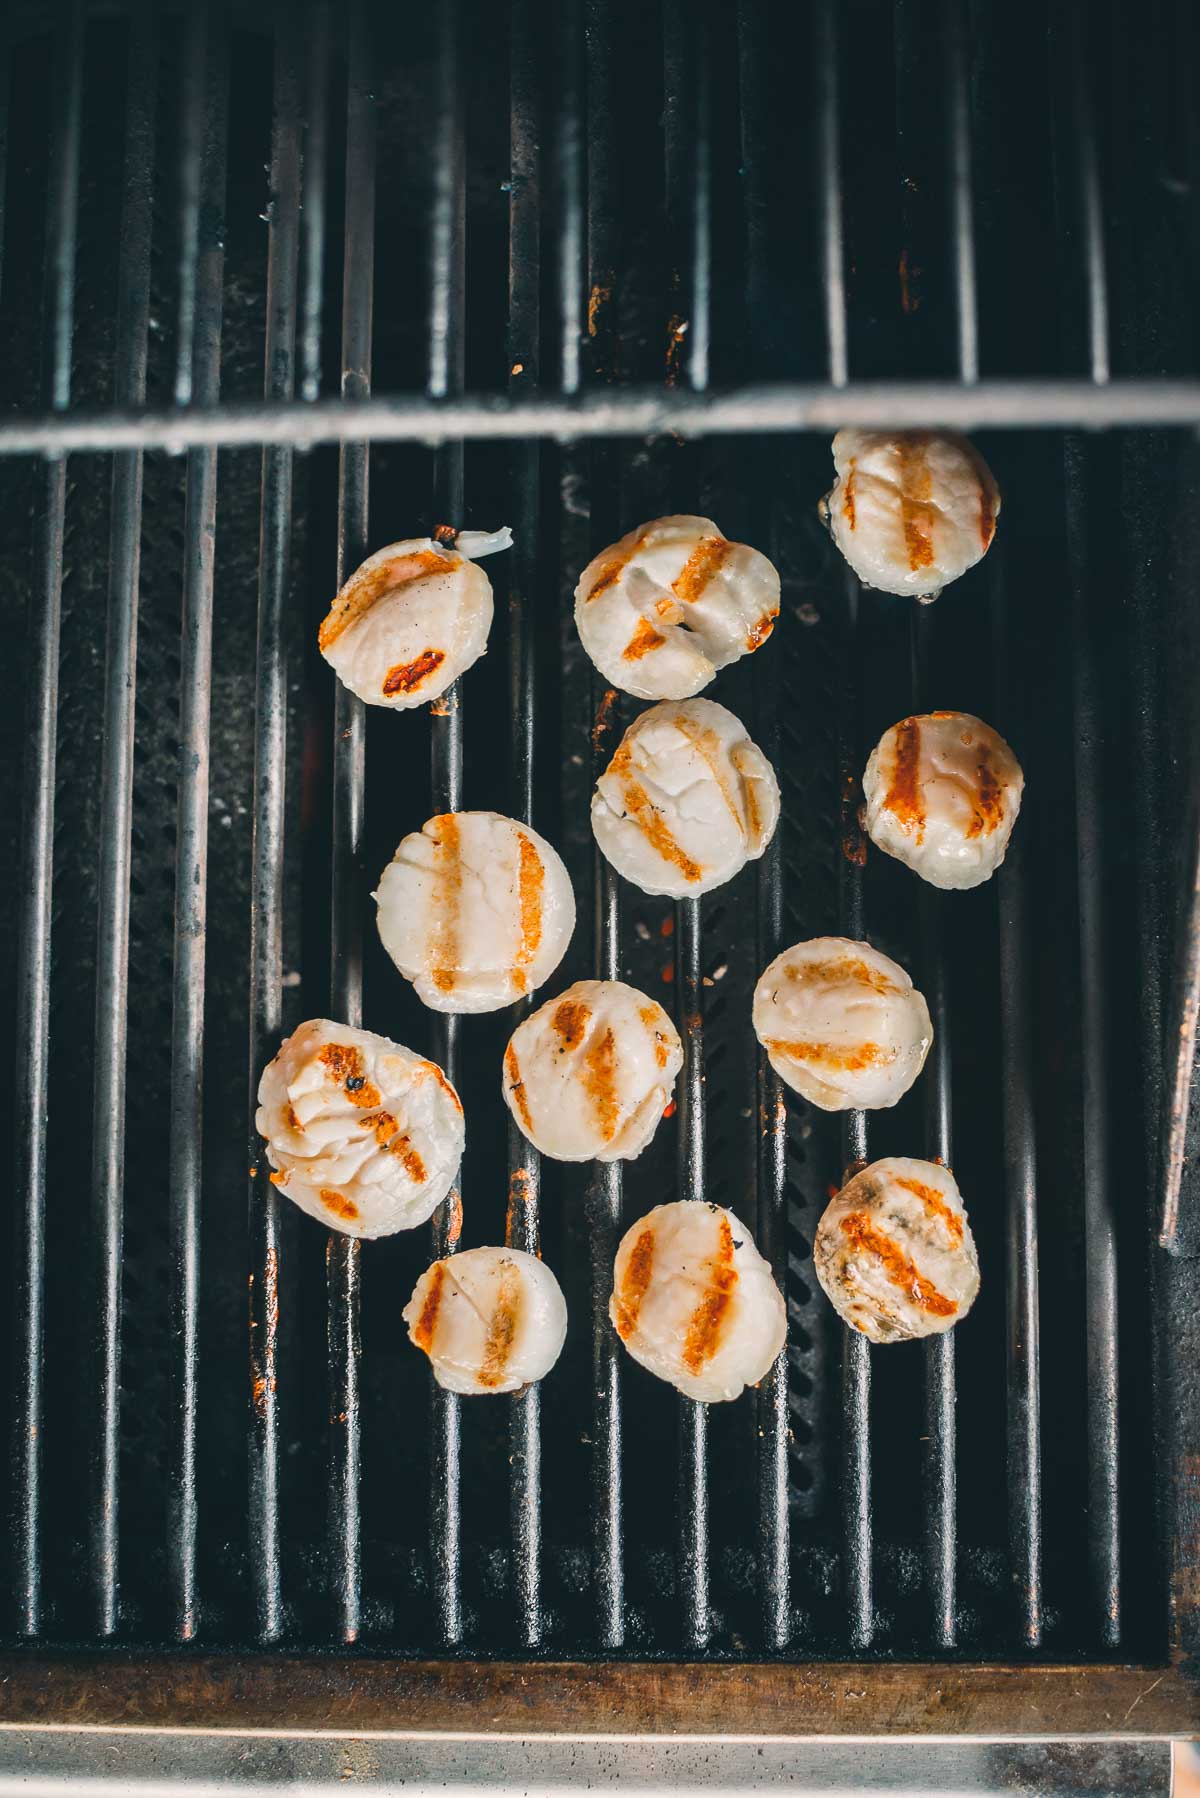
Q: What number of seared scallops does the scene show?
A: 12